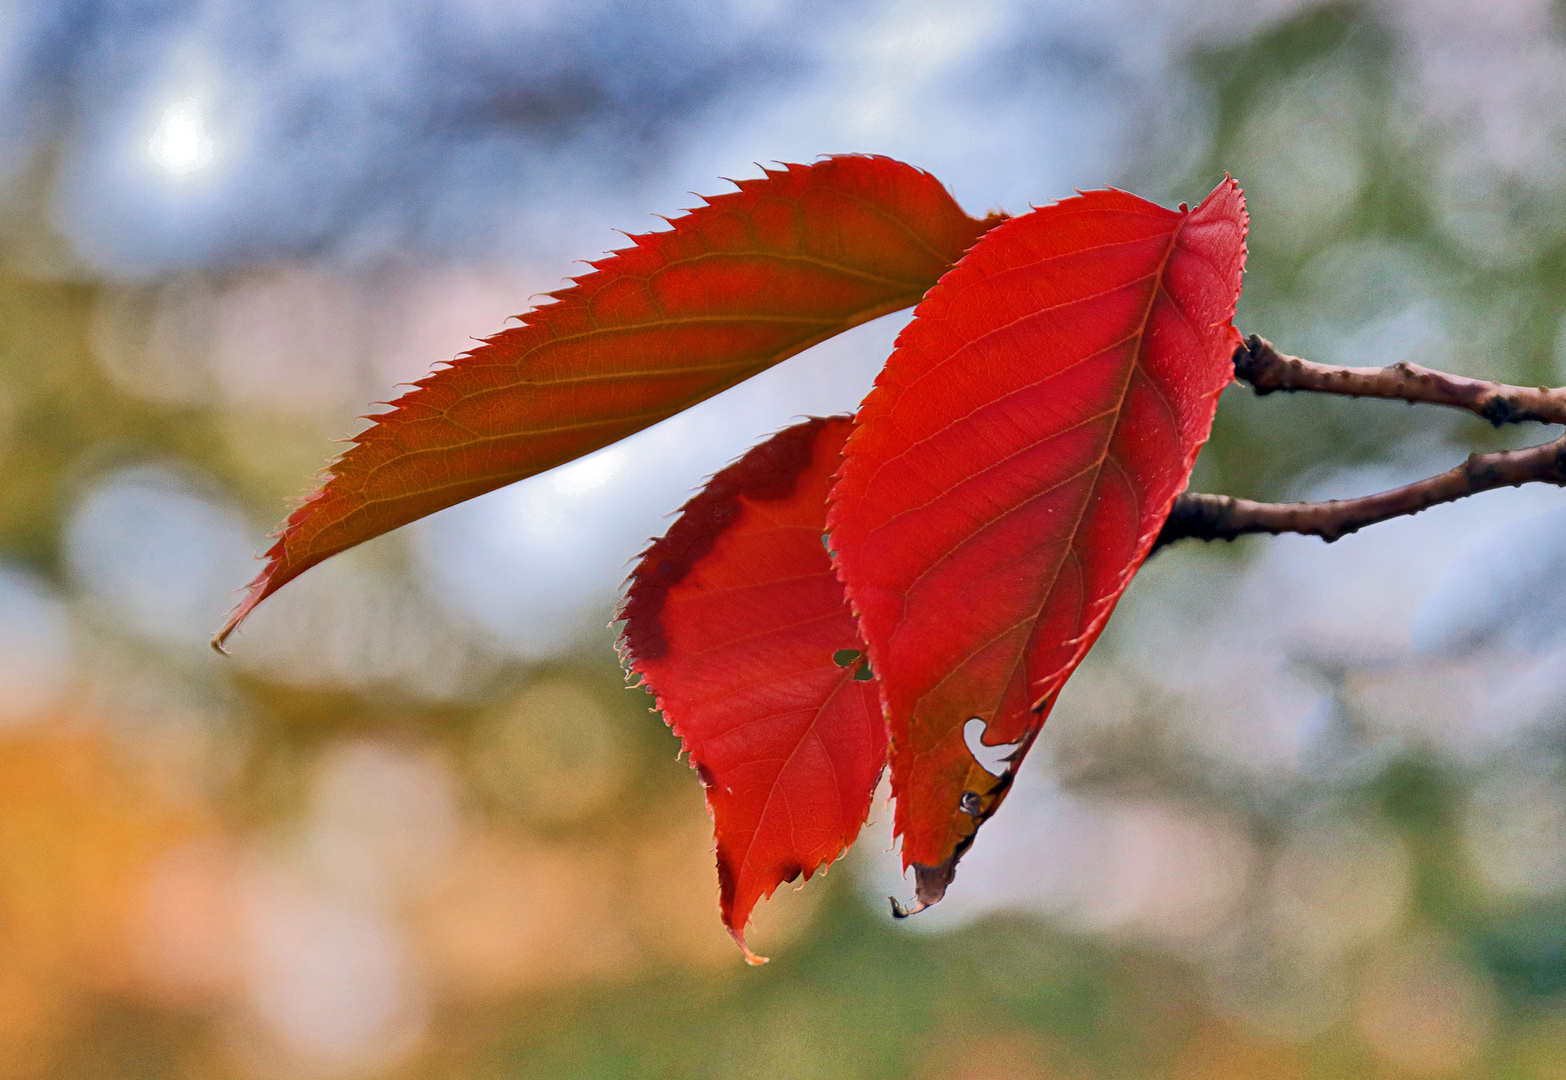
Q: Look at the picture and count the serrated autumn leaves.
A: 3